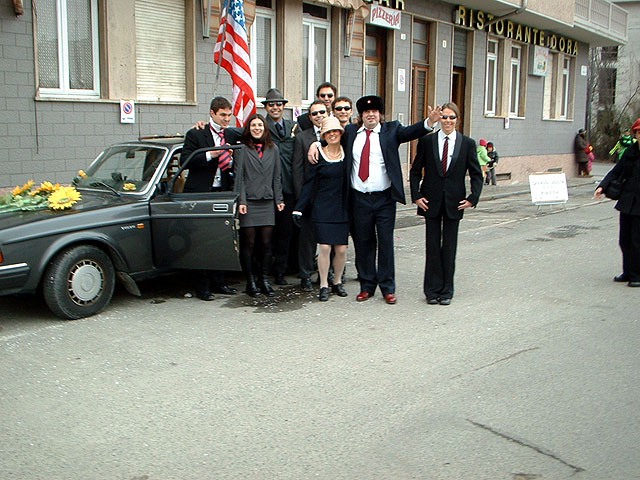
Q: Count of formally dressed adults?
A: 9